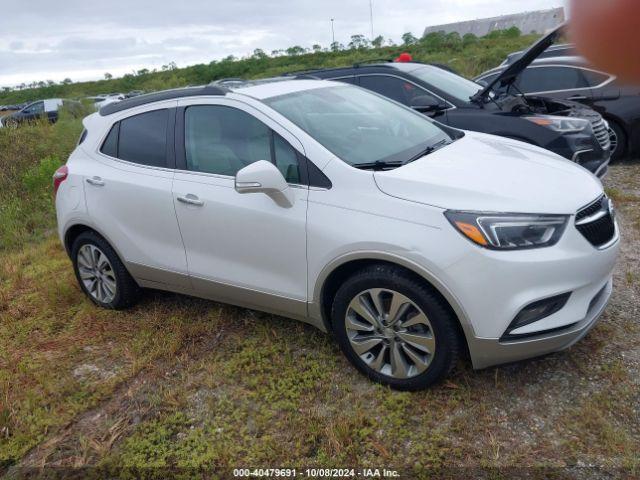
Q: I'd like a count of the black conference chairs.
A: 0